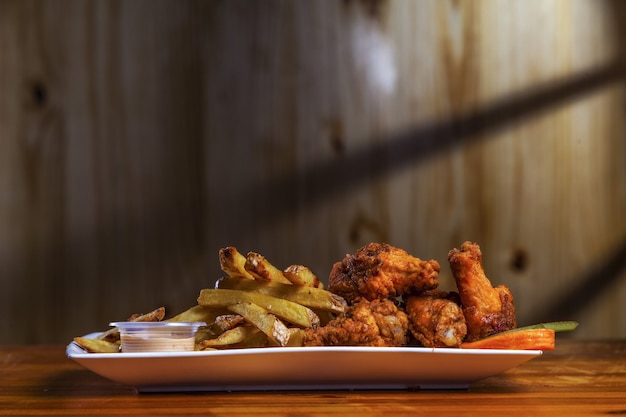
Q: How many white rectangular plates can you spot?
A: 1